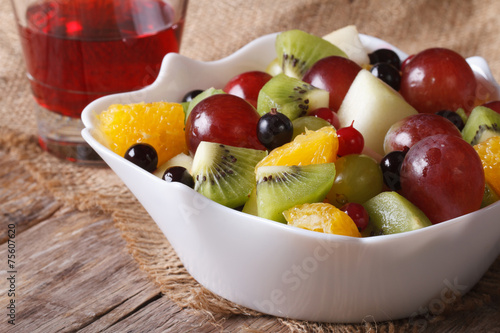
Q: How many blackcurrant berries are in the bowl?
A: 8